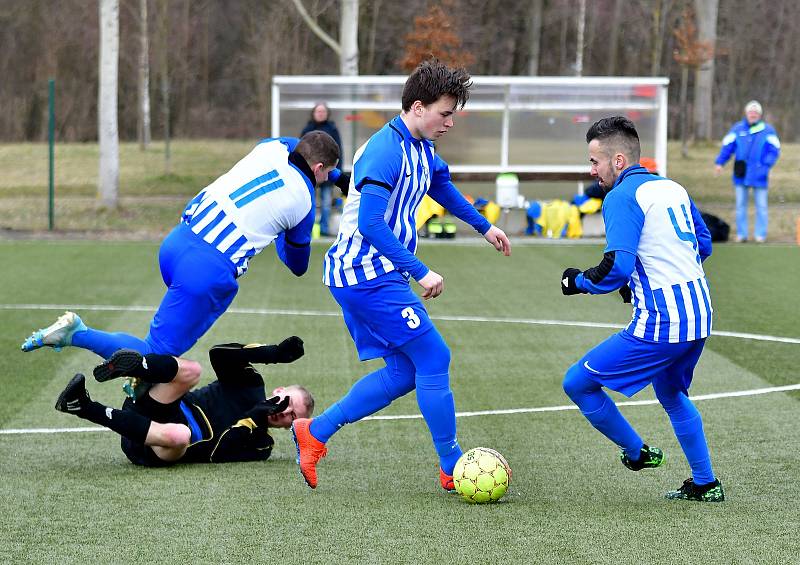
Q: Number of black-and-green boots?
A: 2